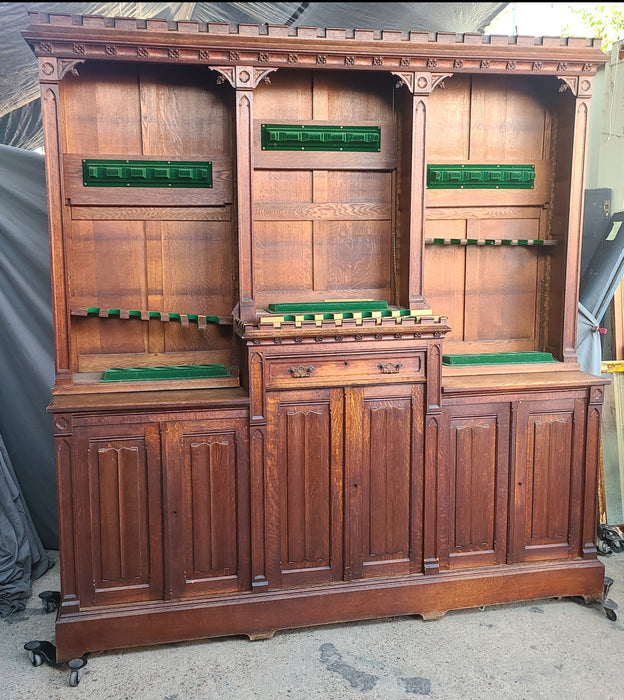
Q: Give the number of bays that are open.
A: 3